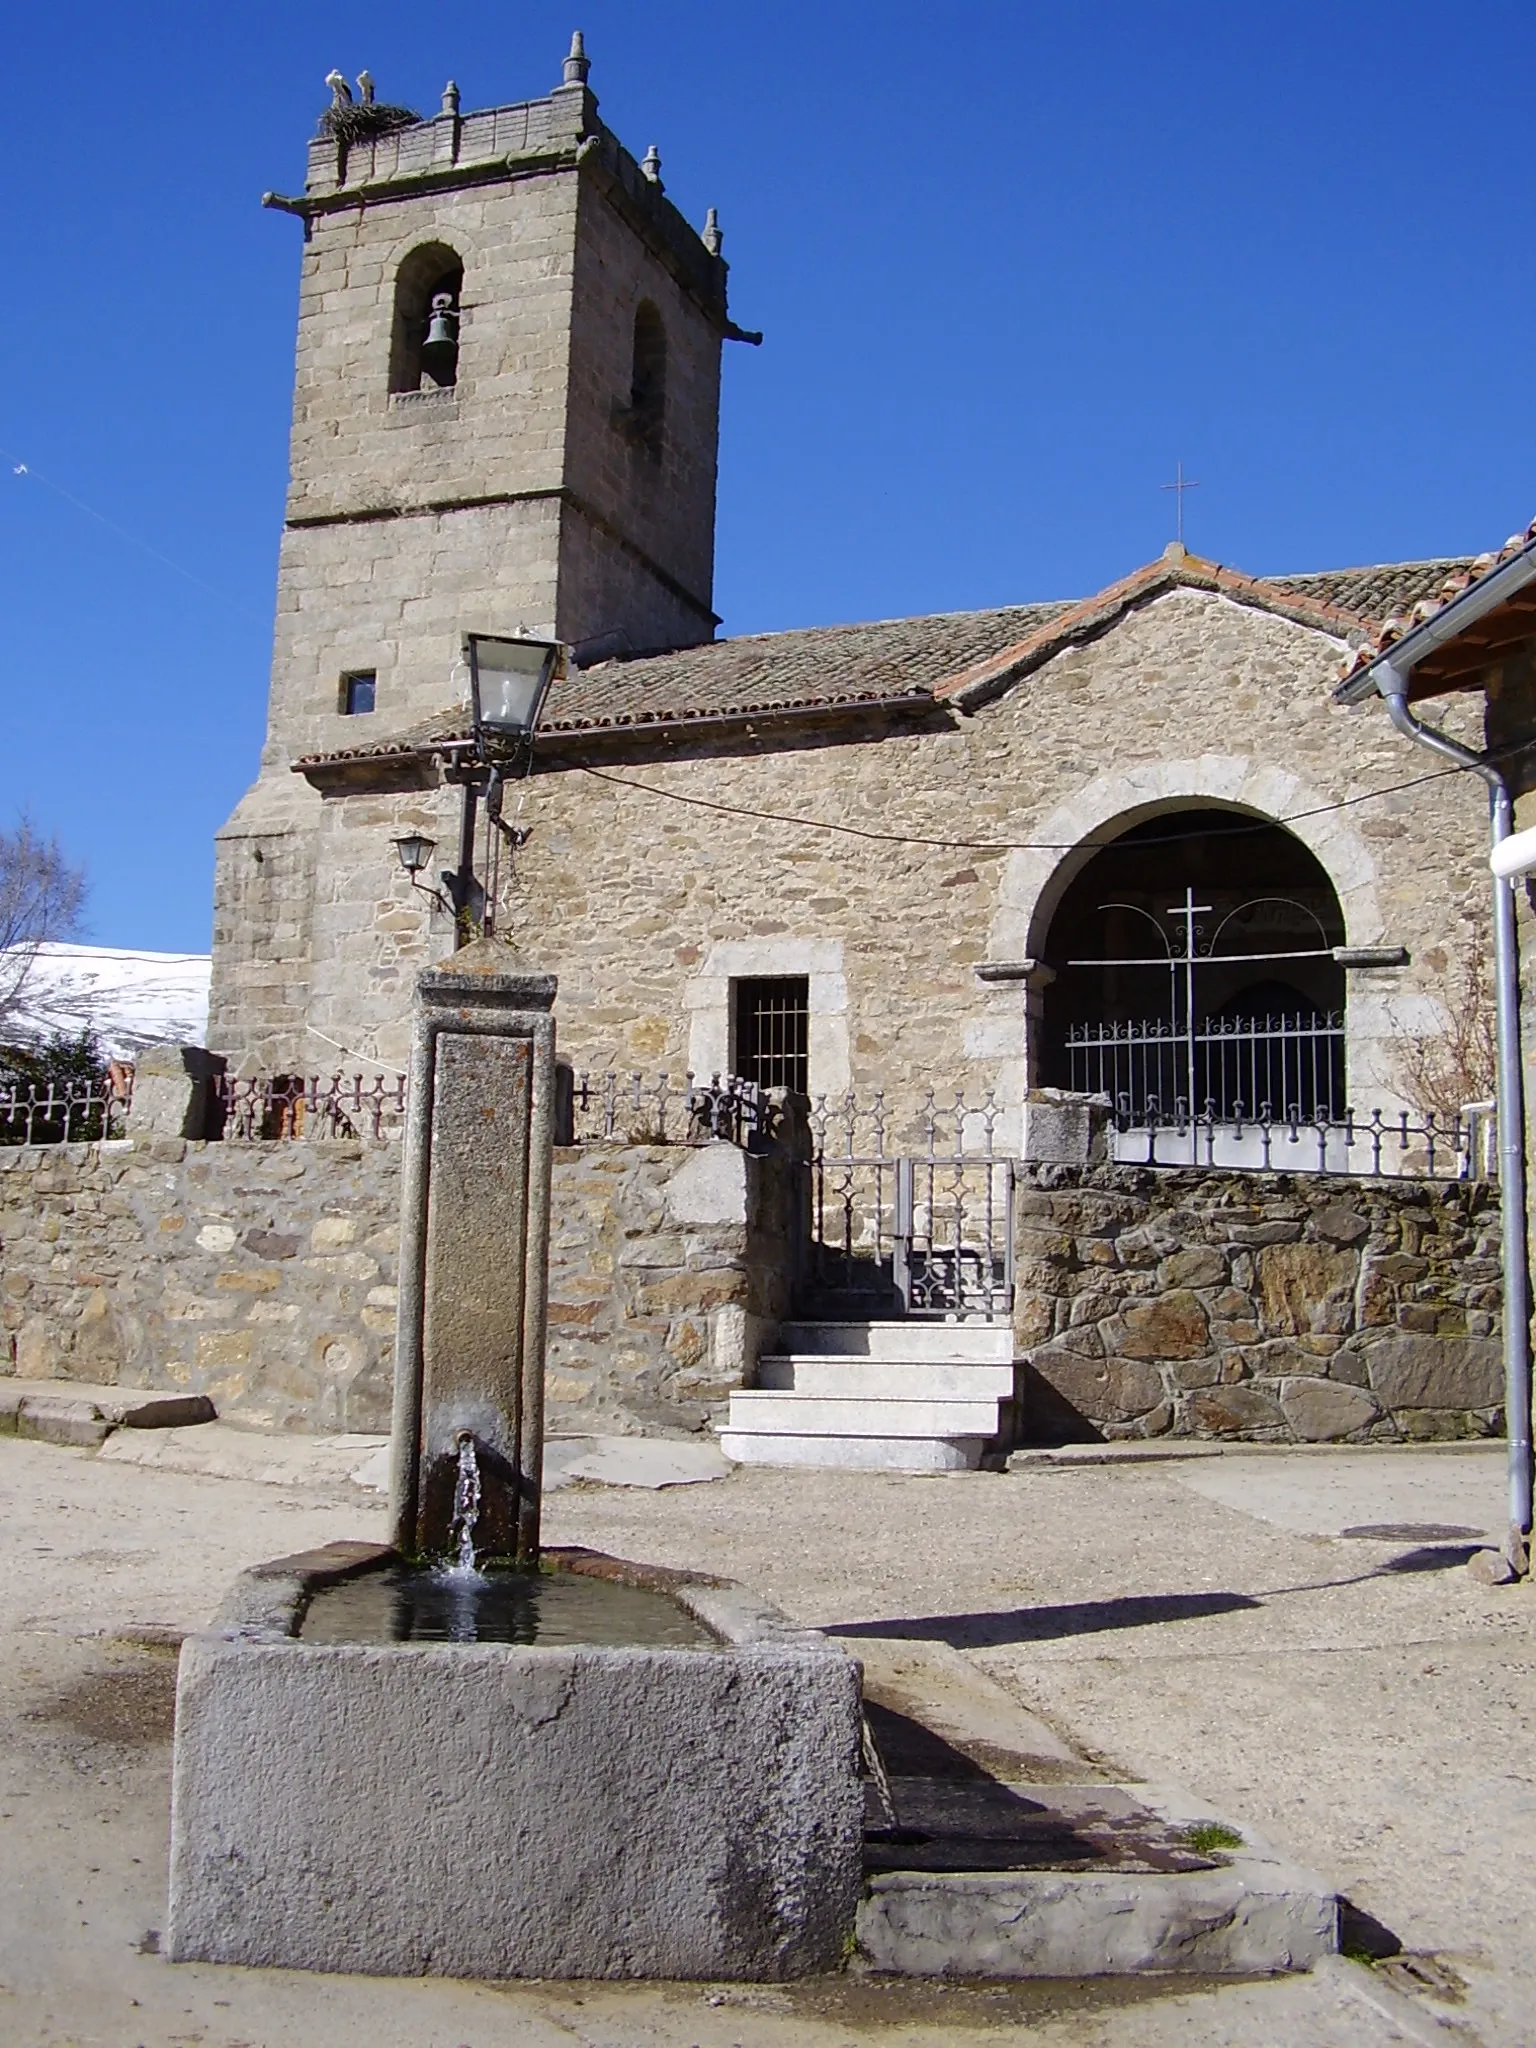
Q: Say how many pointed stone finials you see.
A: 4